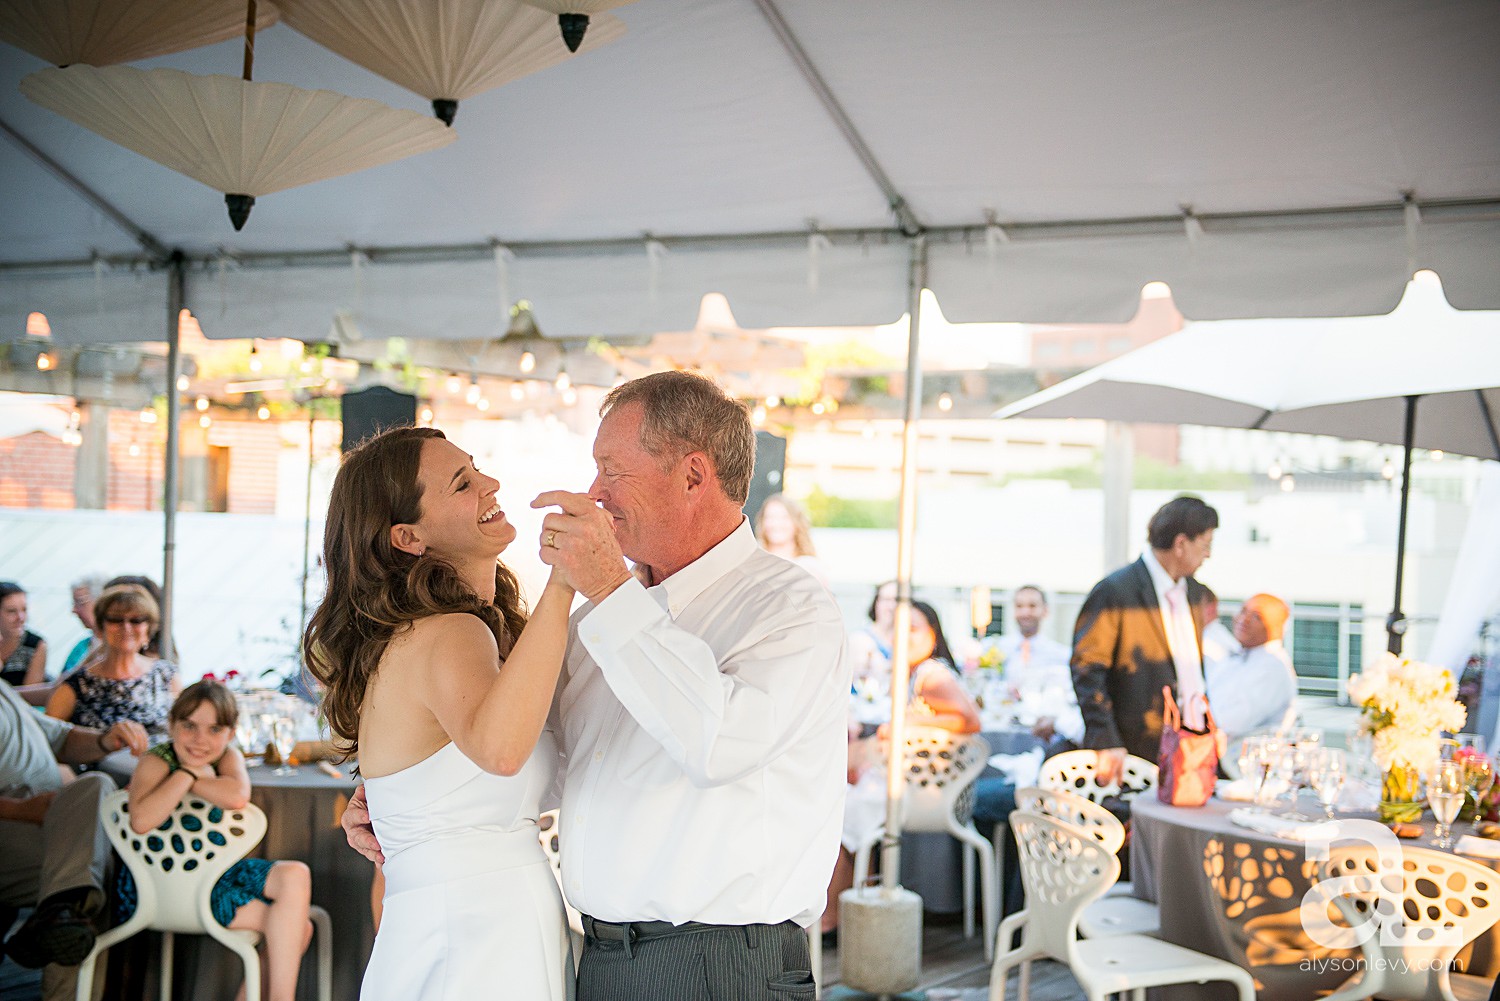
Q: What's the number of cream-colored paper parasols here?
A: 4